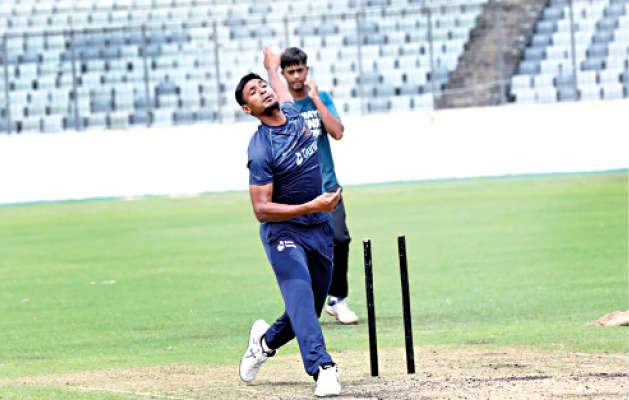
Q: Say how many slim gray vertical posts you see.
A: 9